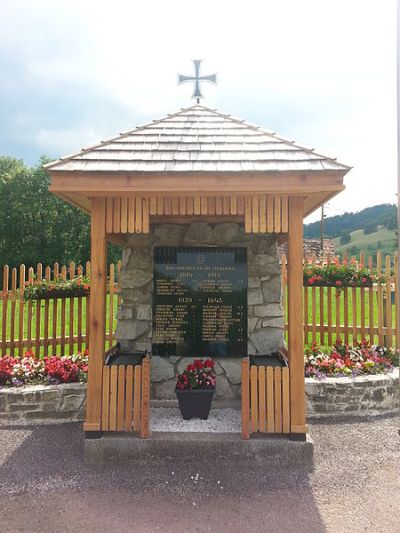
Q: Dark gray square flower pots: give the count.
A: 1